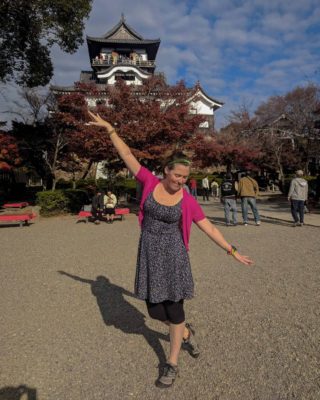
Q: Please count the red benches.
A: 3